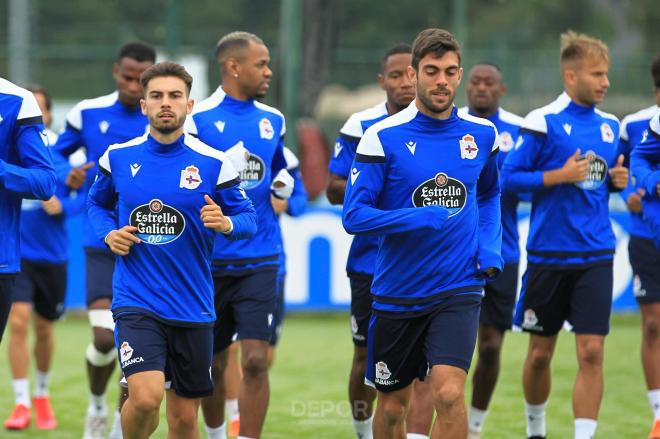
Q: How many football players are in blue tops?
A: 12